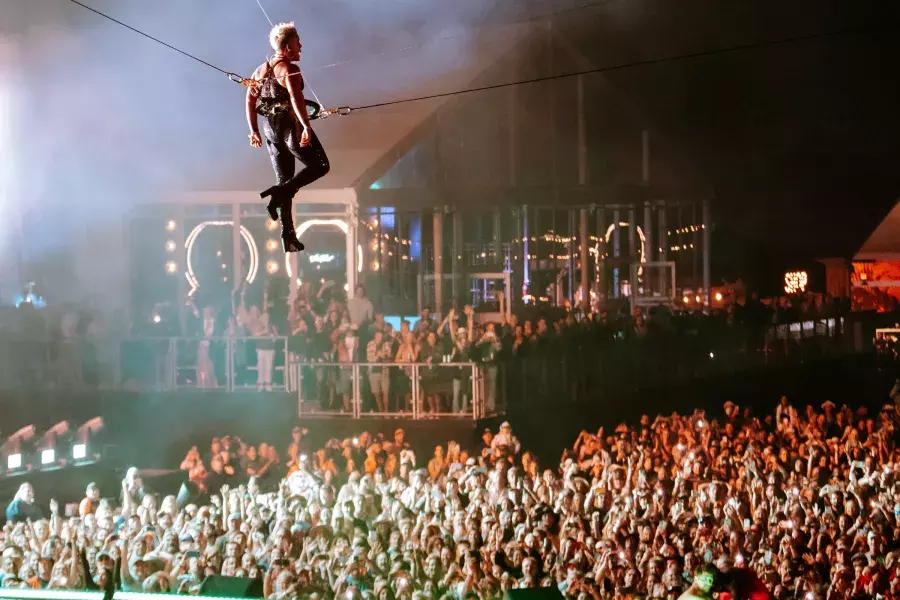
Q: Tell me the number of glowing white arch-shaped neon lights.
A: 3